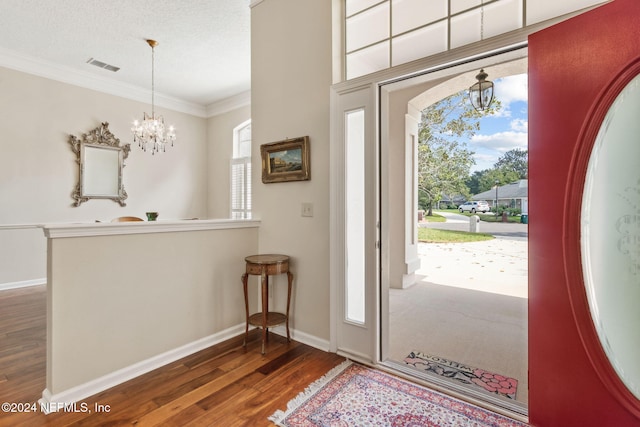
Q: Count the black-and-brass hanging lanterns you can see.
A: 1